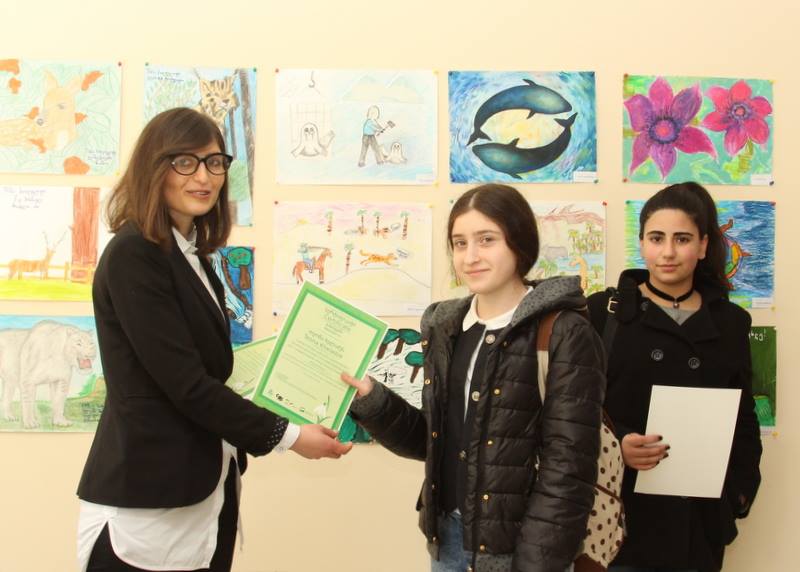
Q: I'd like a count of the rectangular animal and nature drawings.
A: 13